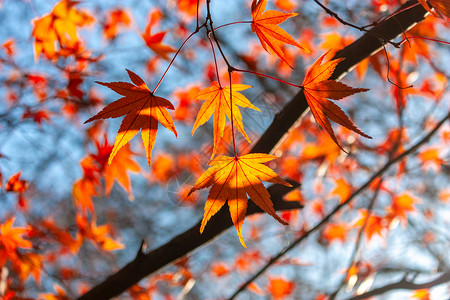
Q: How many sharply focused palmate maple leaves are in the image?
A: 5